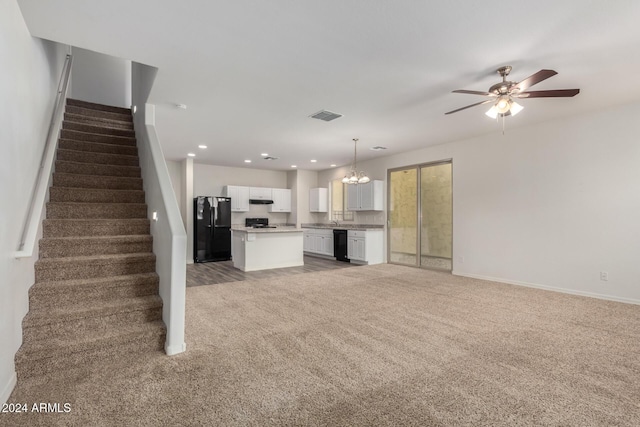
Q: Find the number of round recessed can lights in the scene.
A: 7